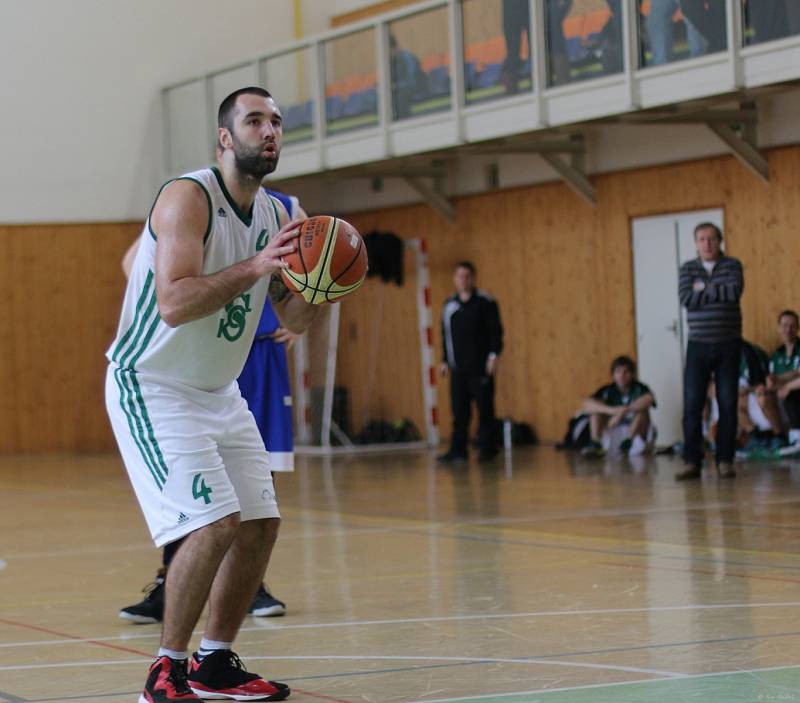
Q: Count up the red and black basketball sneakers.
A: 2